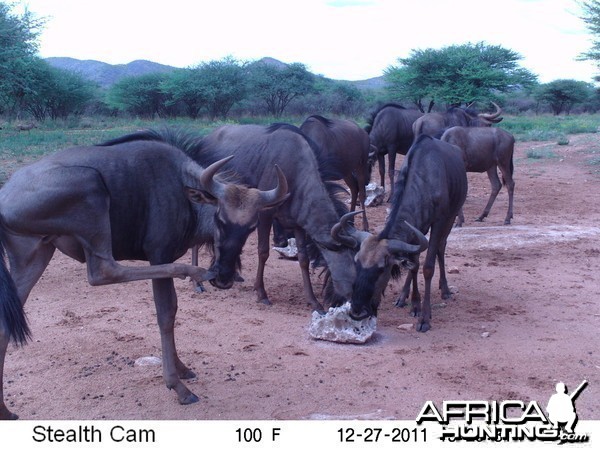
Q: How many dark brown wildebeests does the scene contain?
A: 7